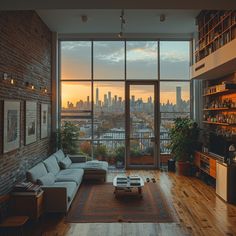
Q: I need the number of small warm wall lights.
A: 3